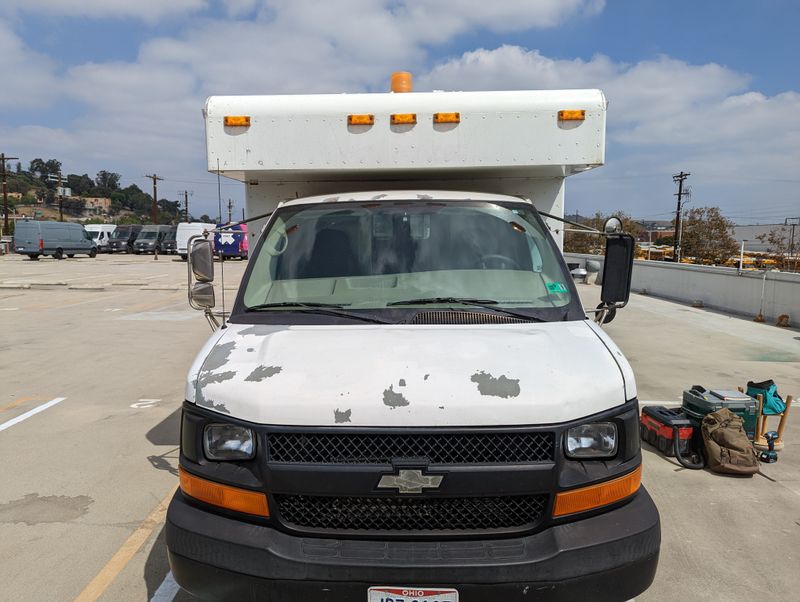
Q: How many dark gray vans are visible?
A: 3